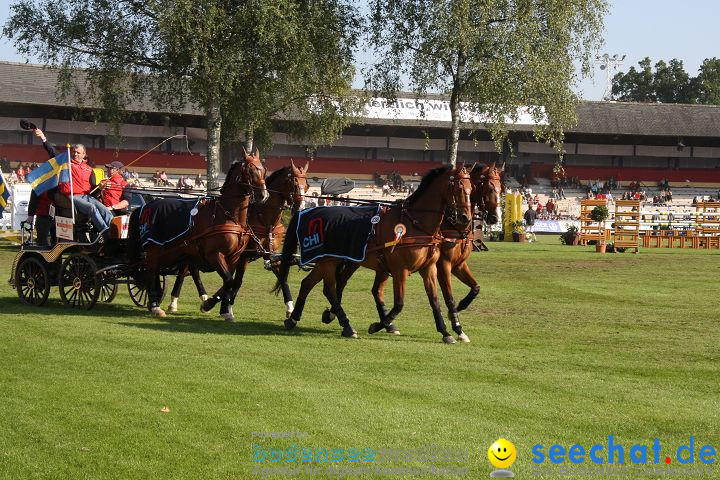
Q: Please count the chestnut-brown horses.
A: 4